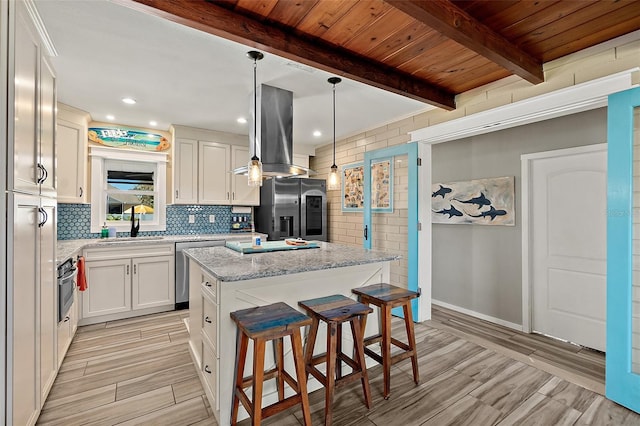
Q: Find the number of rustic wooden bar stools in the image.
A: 3